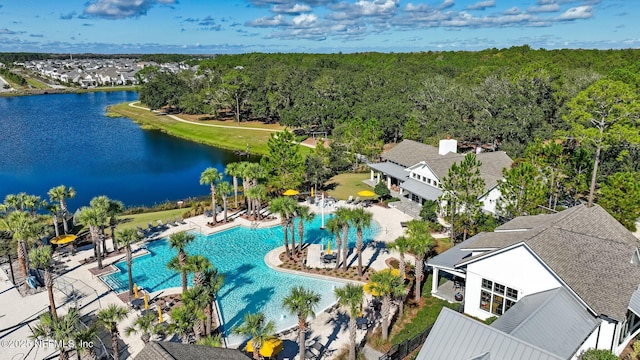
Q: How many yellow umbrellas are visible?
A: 12